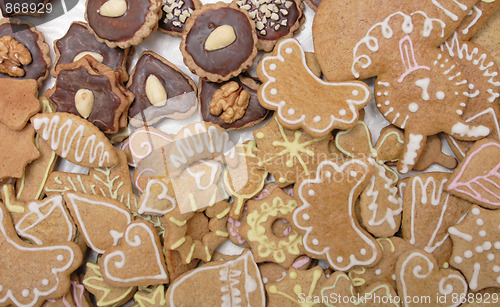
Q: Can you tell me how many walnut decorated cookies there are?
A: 2